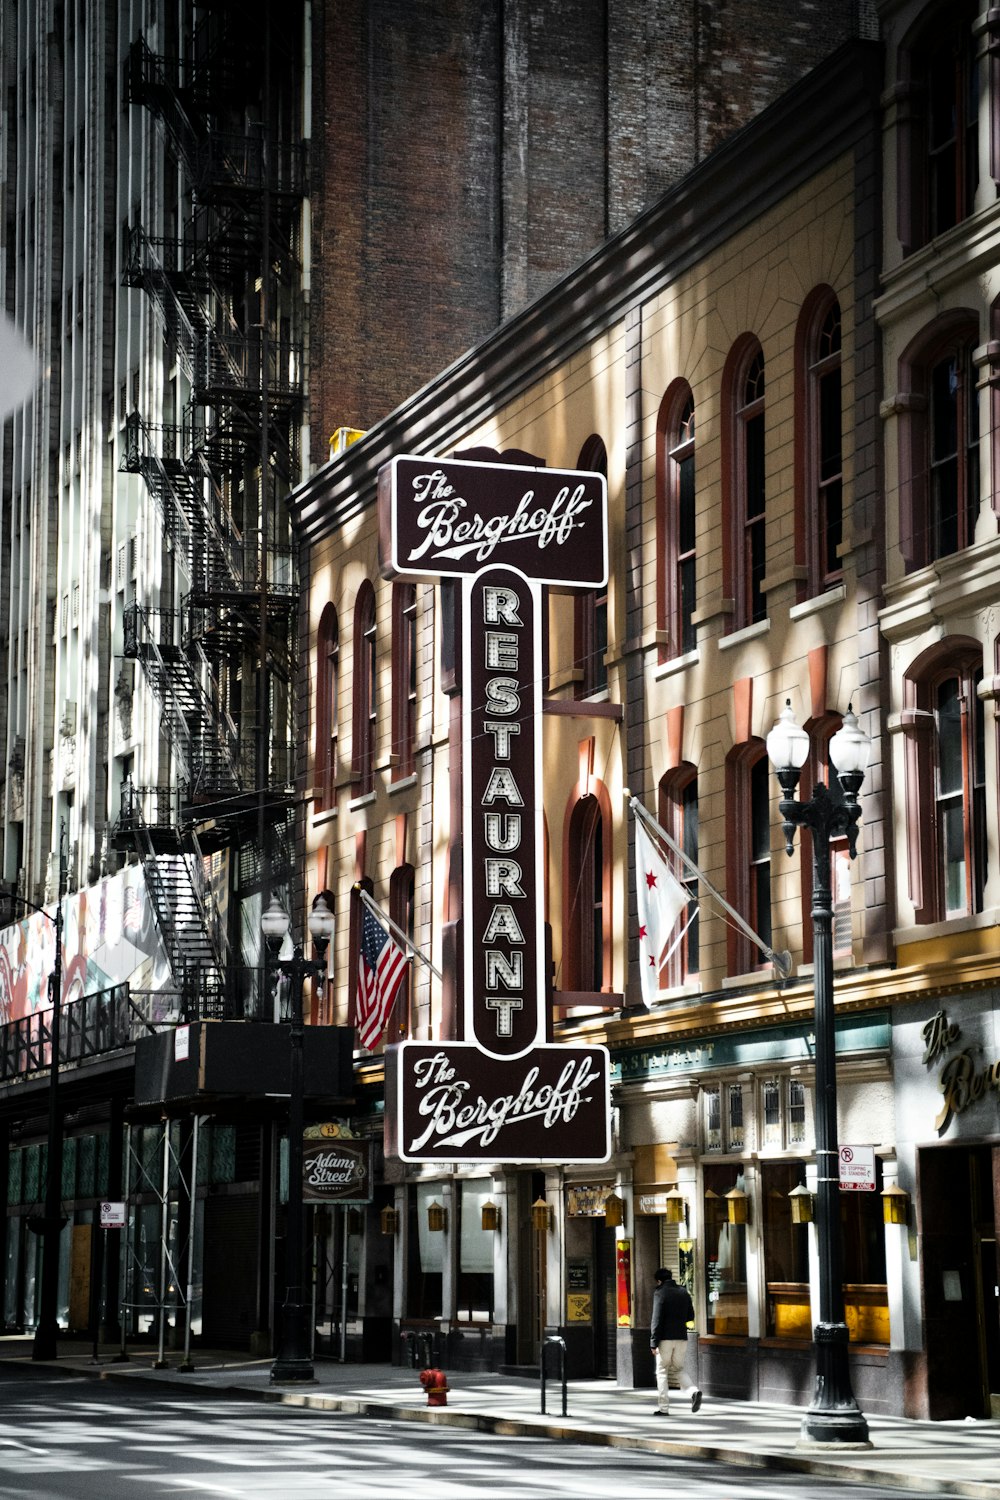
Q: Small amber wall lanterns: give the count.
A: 9